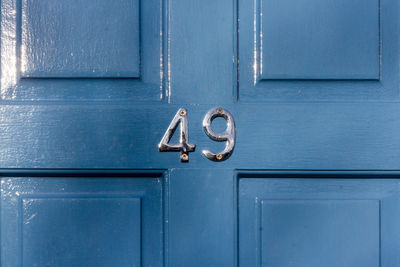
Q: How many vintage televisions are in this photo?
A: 0